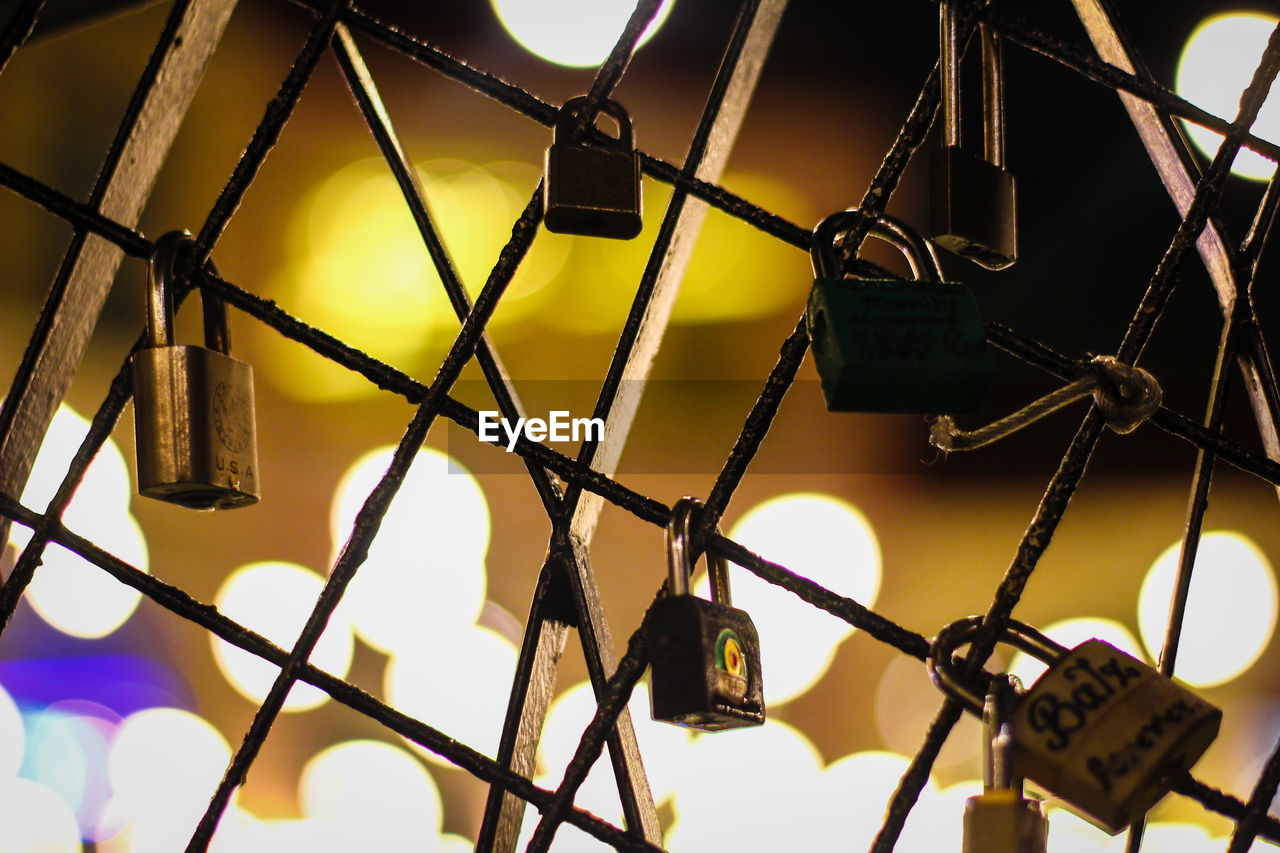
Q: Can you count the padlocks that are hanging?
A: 7